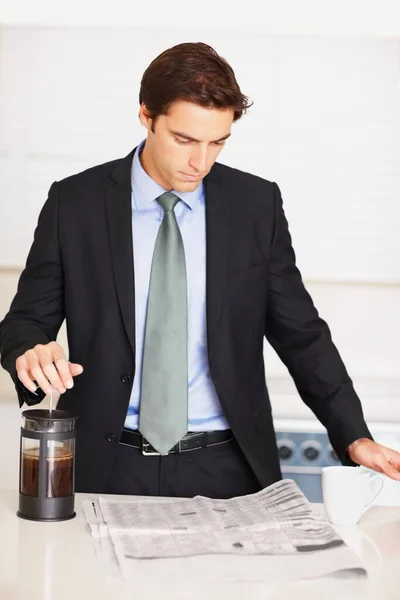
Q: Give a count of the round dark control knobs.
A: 3